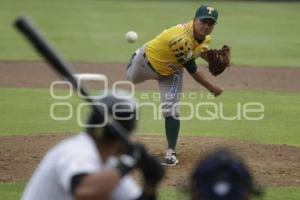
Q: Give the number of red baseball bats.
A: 0